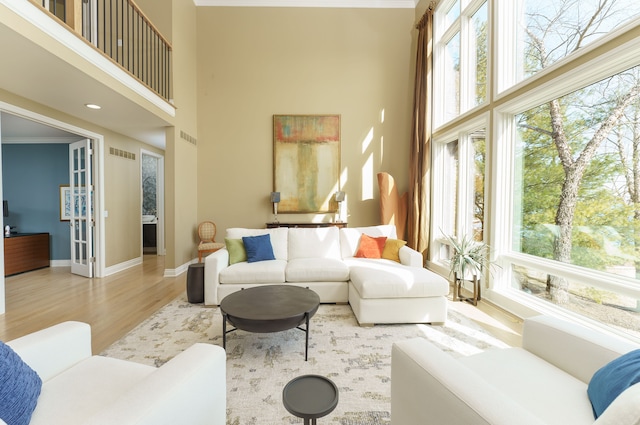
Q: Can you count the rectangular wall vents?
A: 2